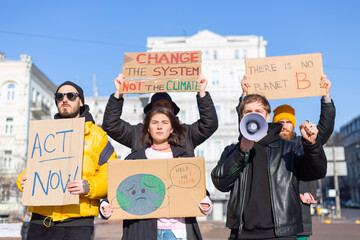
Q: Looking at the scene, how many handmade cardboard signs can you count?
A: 4